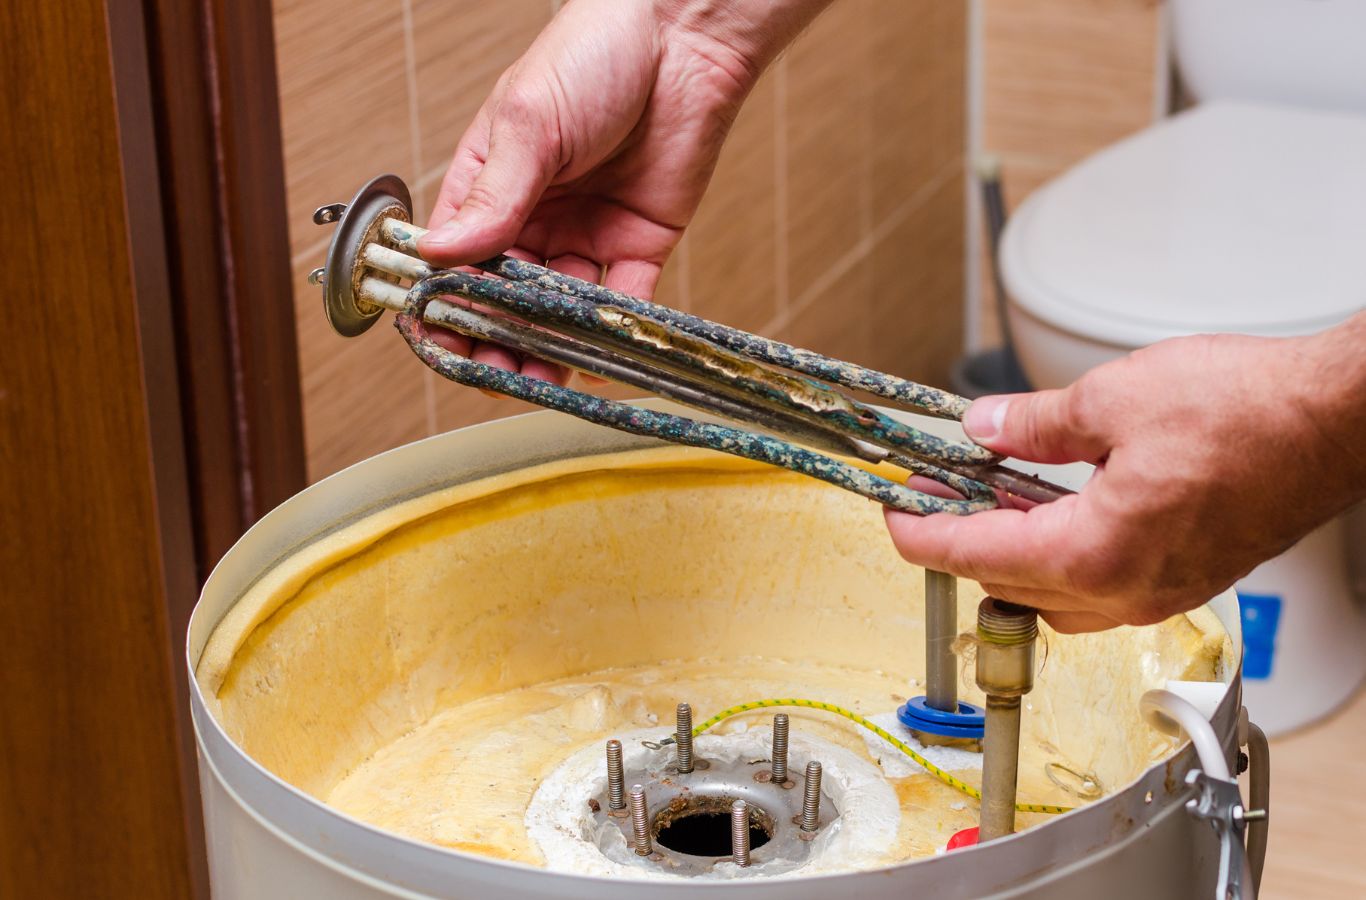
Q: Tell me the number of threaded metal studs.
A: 6